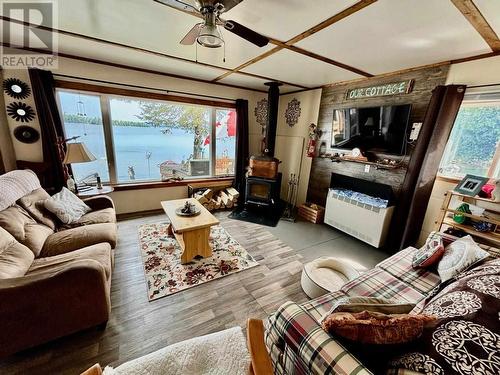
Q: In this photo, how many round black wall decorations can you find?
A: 3